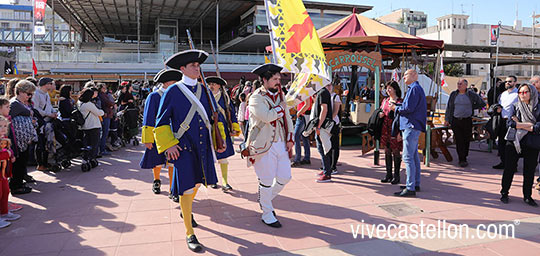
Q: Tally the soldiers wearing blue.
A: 3